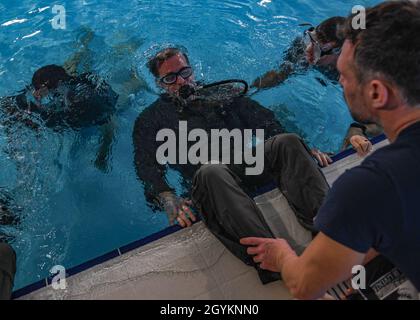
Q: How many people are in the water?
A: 3